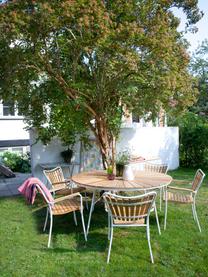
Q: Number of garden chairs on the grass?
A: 5